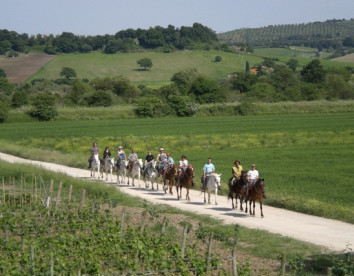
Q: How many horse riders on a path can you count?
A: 11